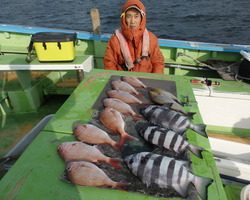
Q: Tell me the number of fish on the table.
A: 13